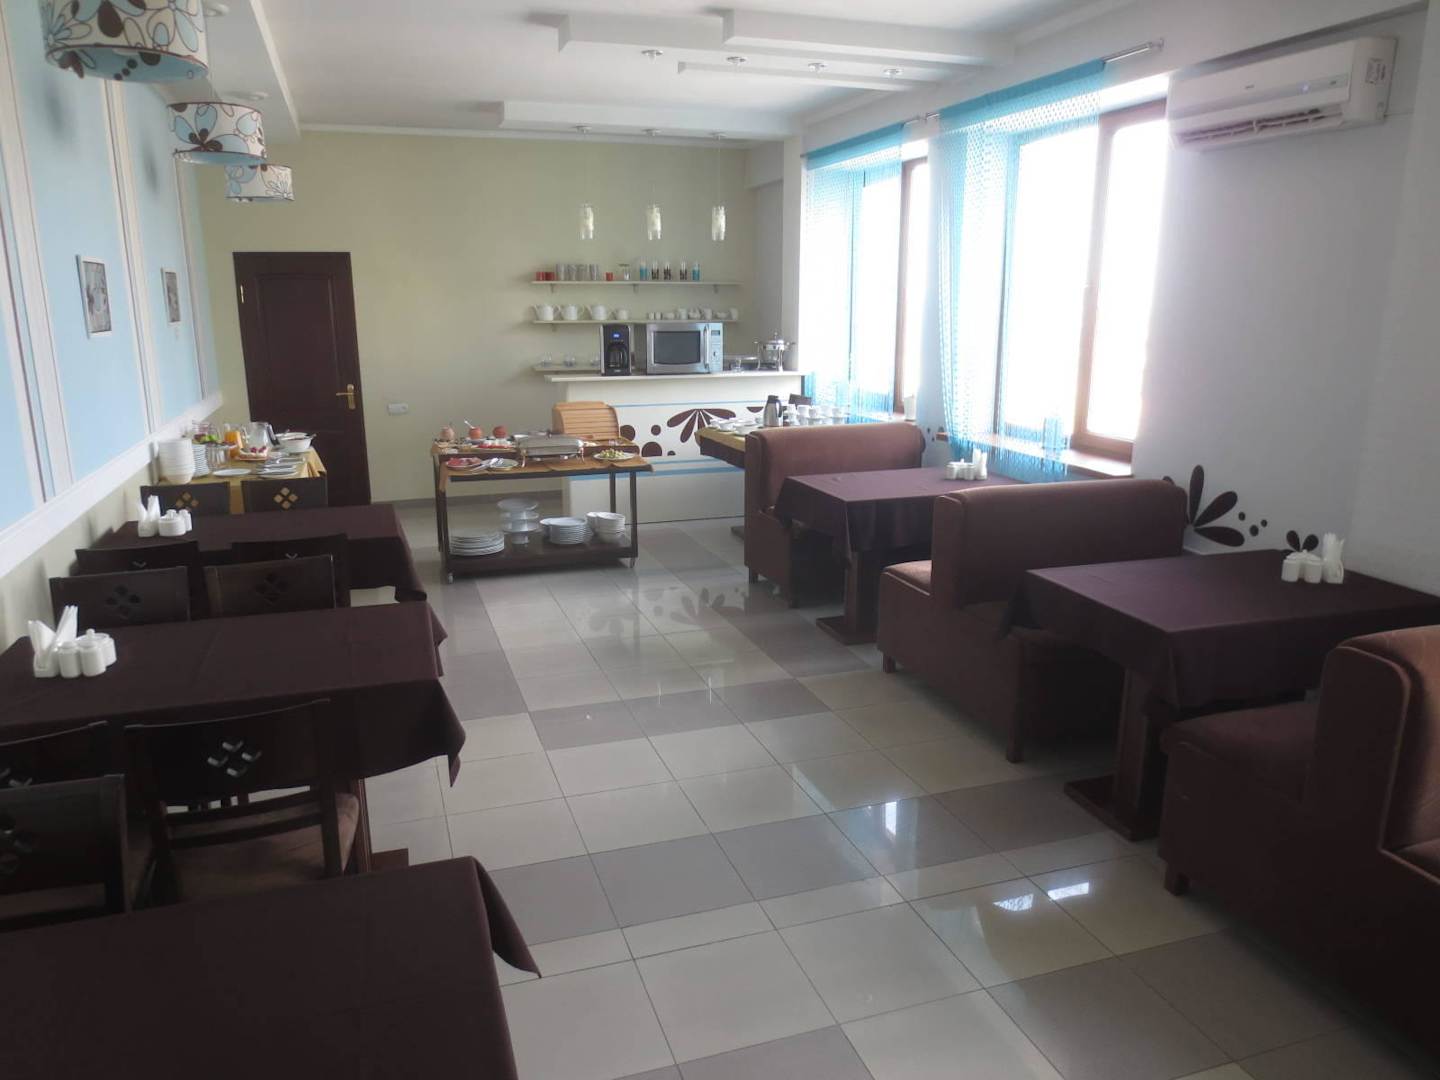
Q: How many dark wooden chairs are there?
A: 9